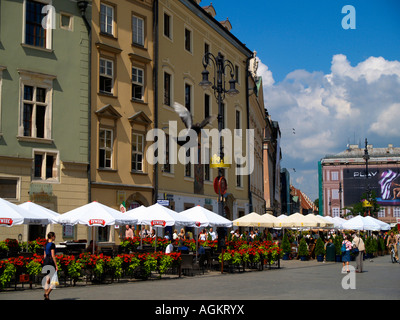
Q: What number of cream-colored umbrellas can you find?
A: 4